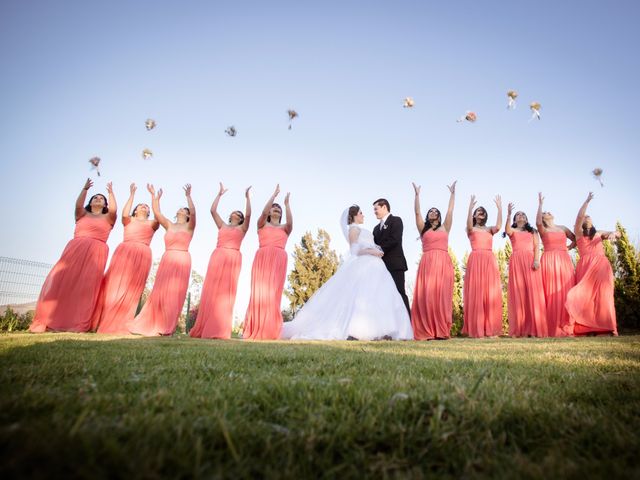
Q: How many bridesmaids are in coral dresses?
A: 10